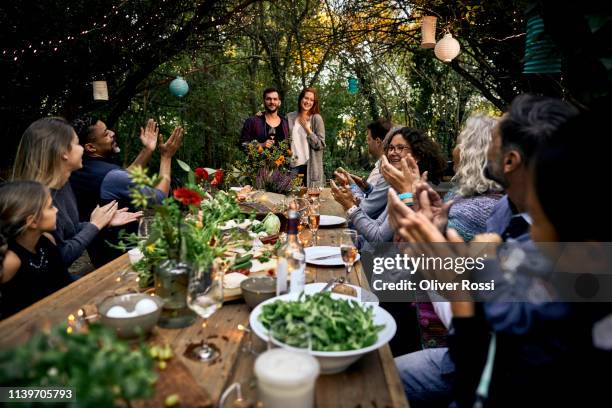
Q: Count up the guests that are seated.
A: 8